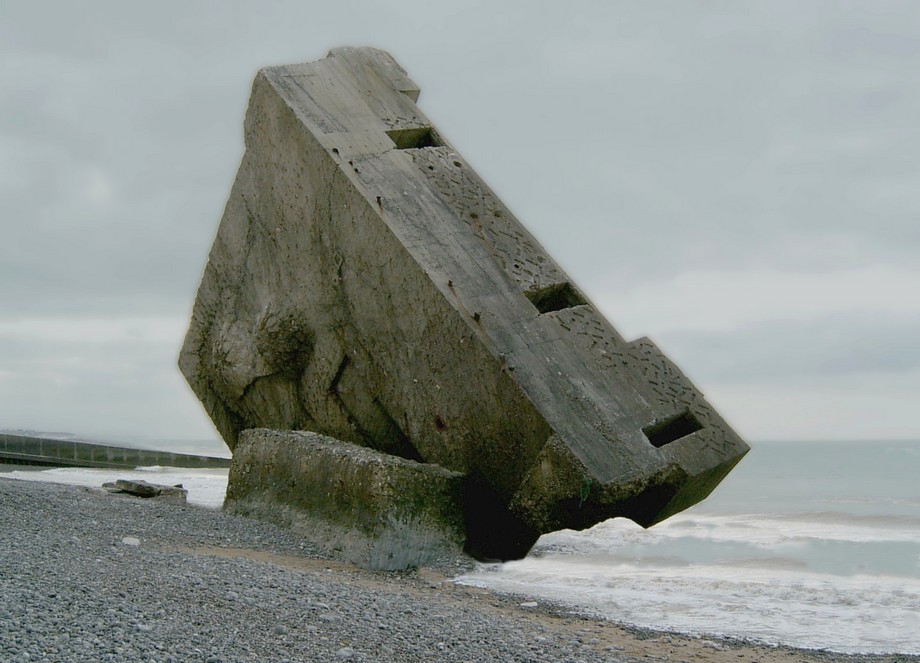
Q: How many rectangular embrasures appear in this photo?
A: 3